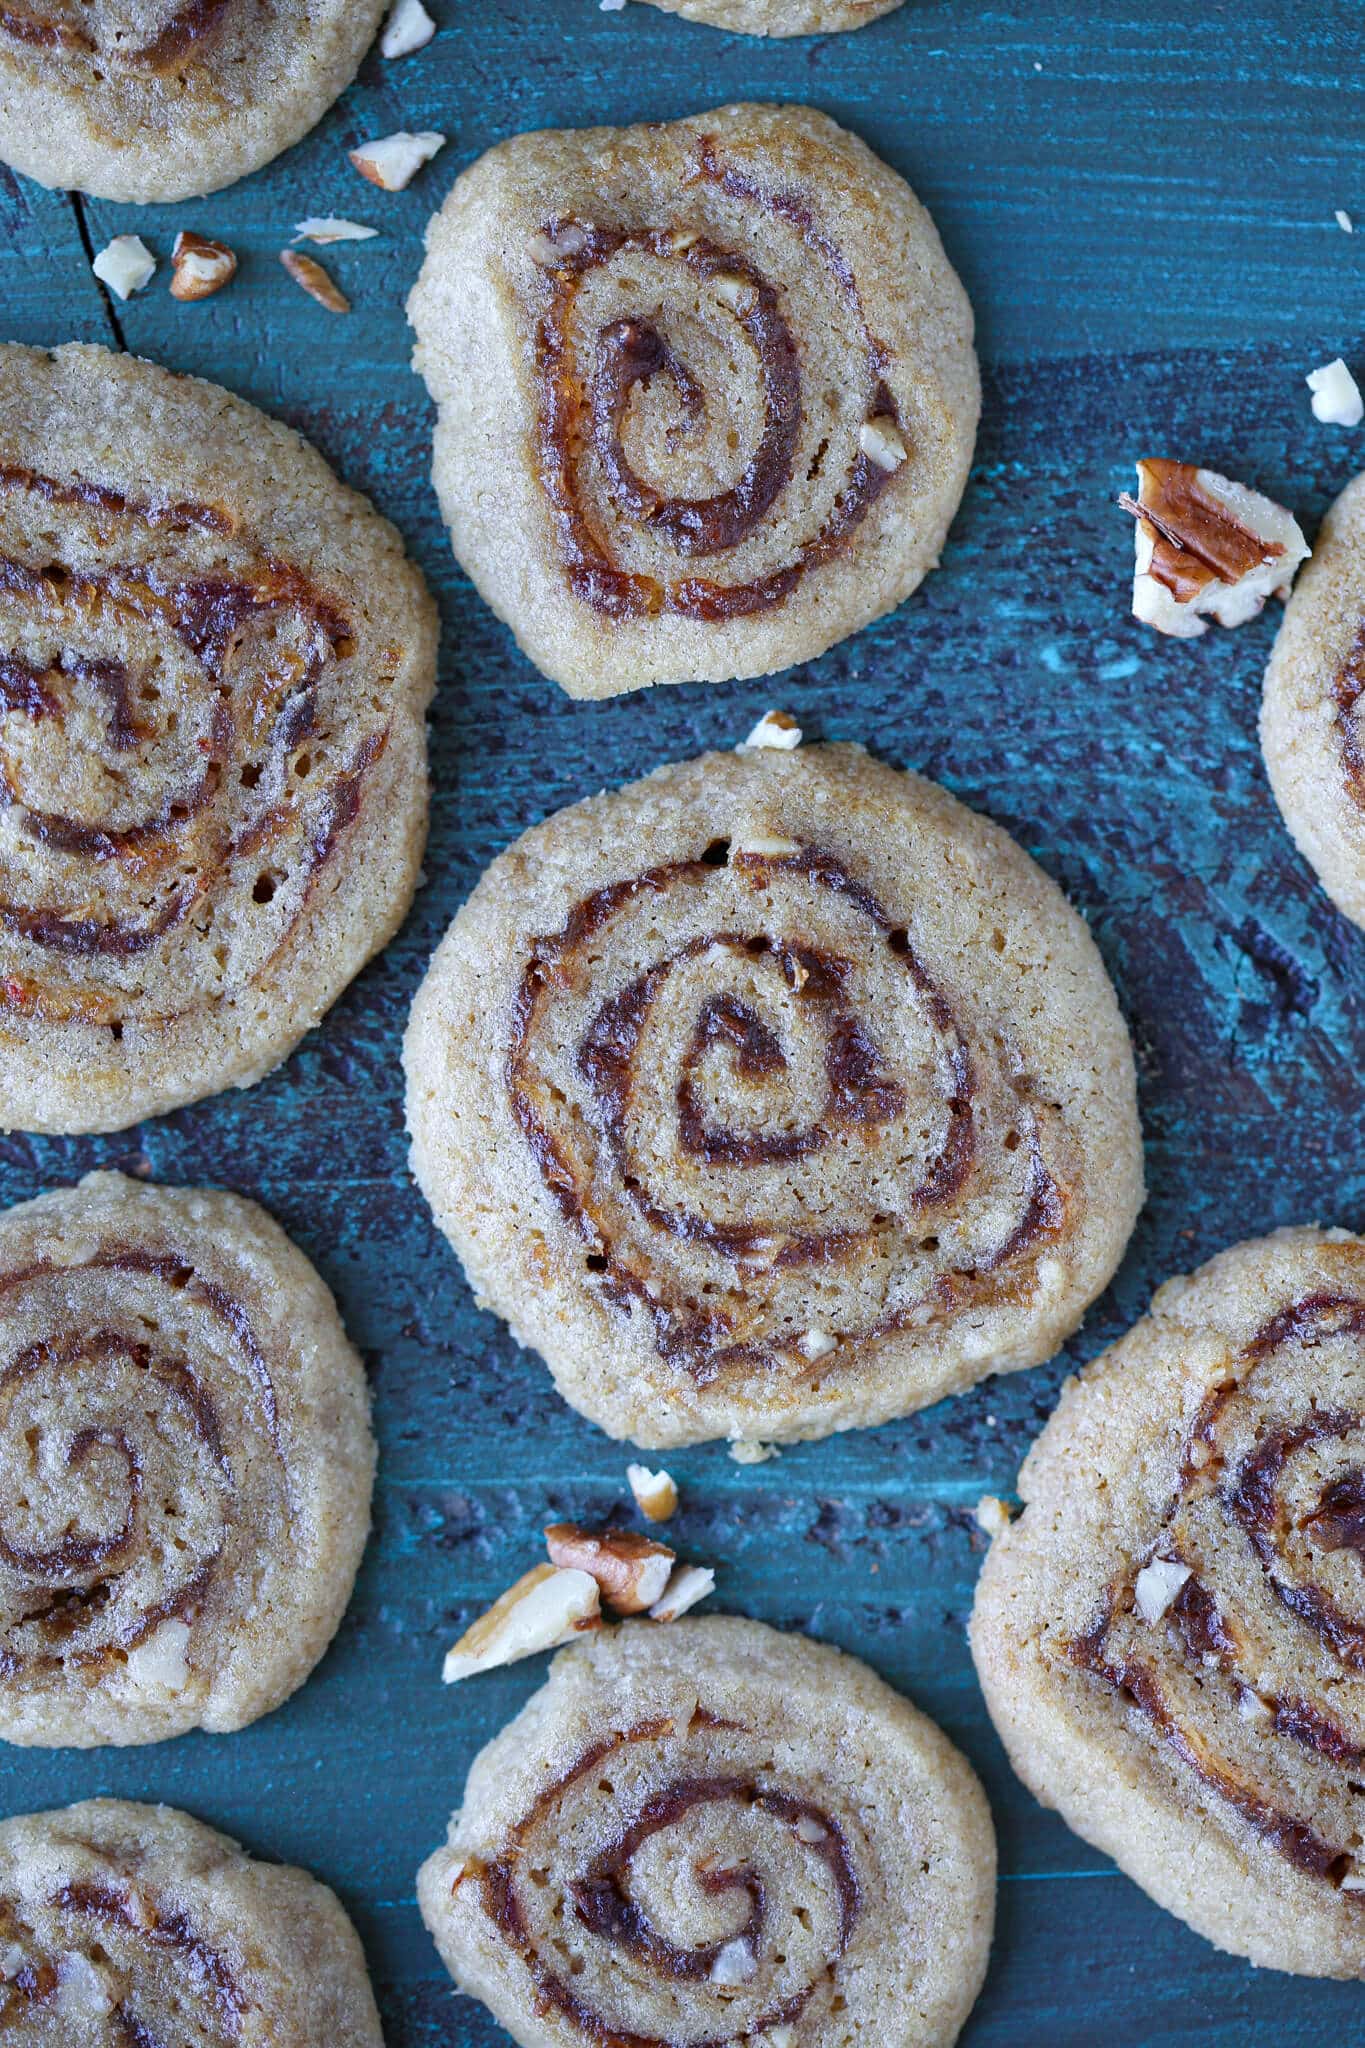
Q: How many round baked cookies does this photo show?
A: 10